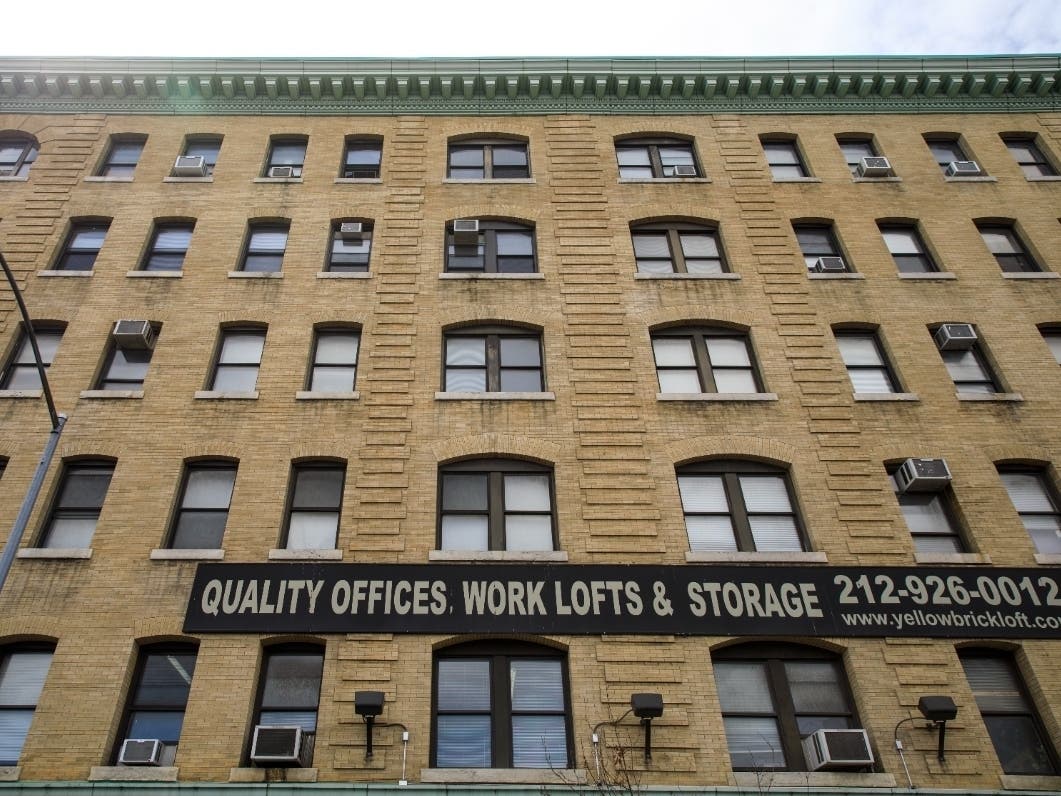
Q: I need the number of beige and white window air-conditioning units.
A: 14